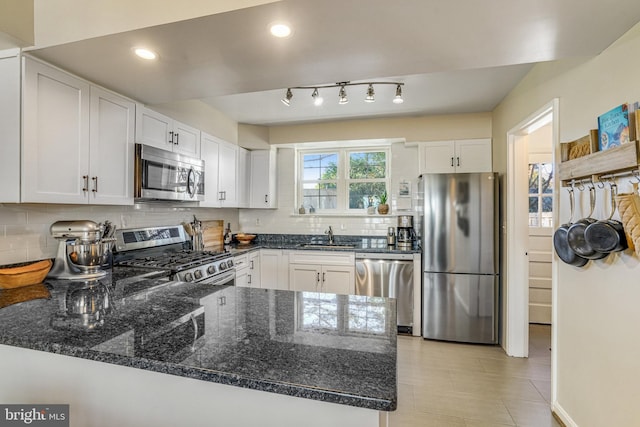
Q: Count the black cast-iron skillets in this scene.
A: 3